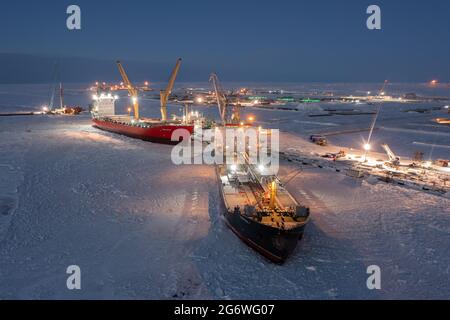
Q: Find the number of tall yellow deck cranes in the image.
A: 2